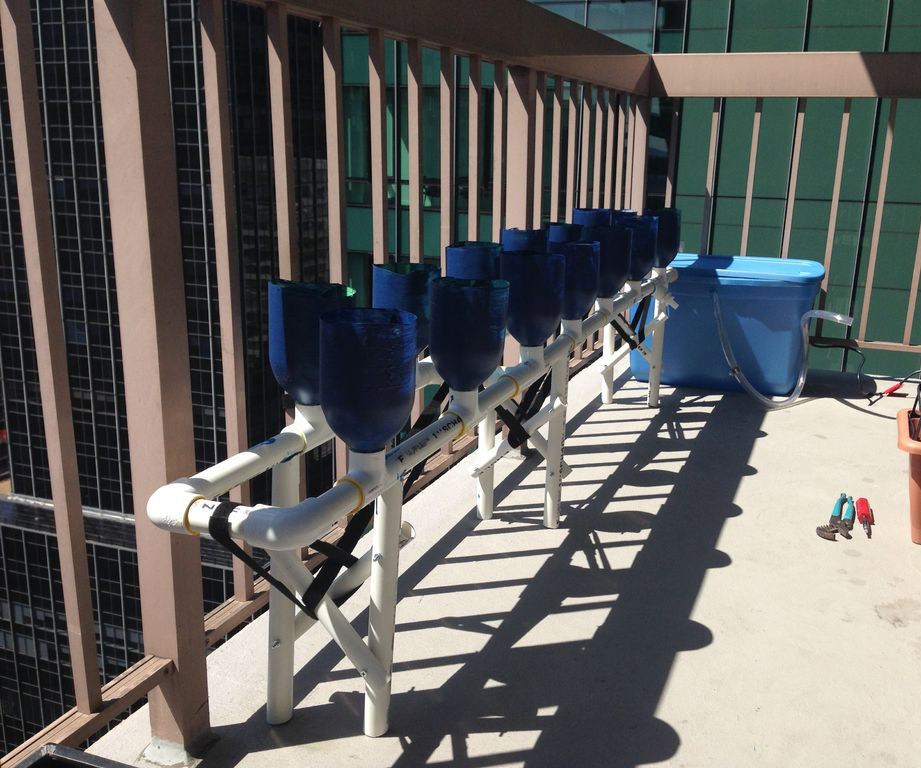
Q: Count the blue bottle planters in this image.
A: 14